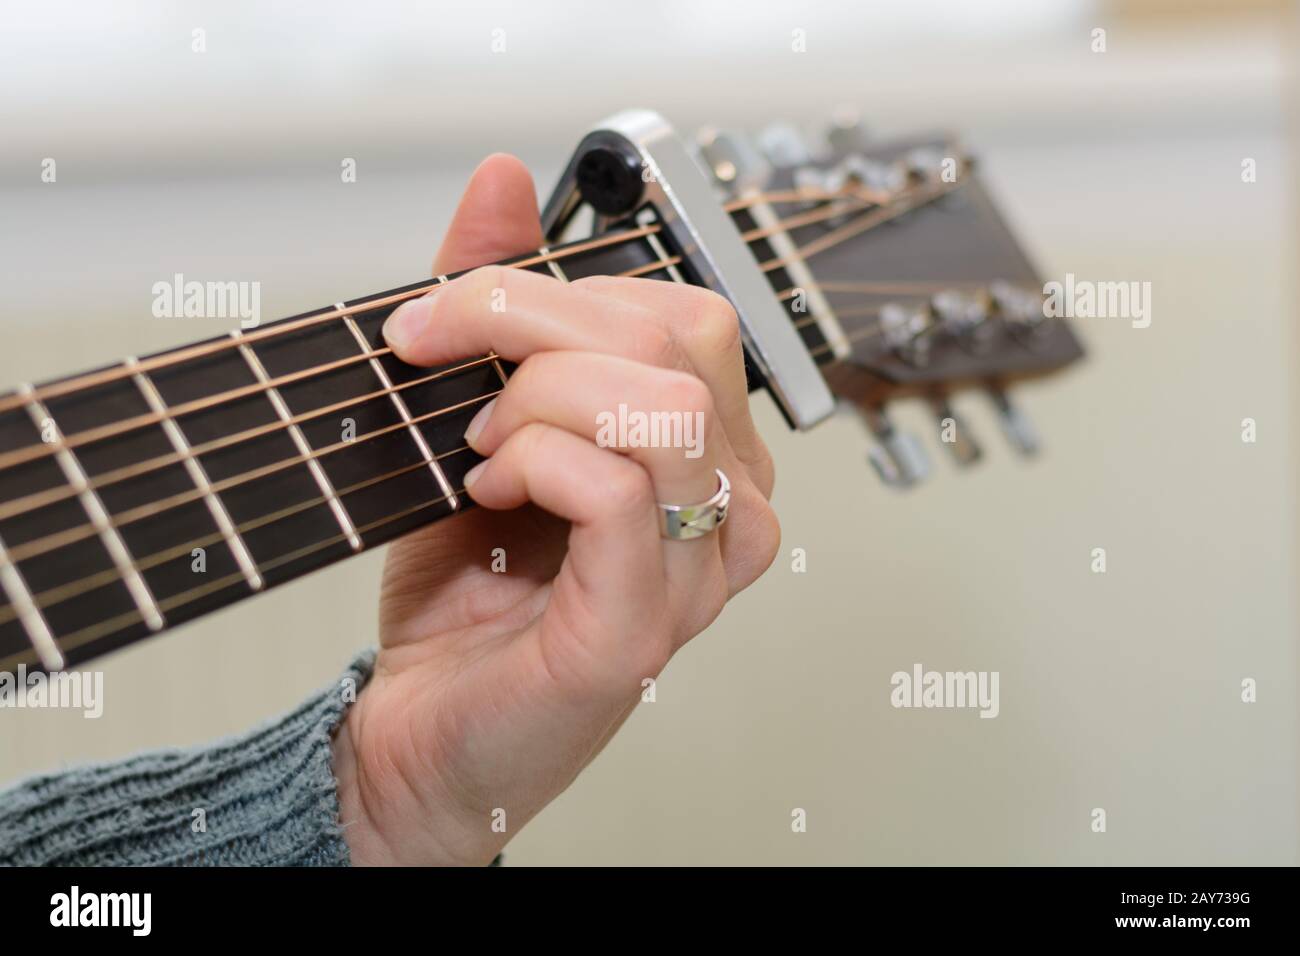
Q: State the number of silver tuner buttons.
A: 6